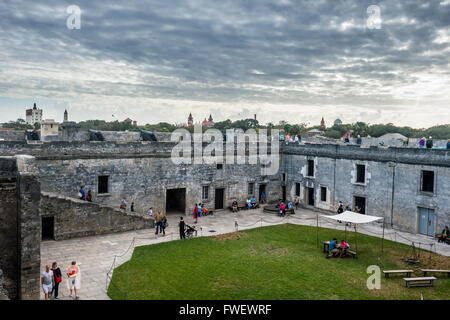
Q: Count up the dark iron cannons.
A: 3